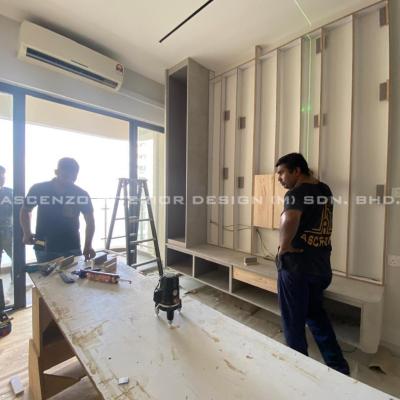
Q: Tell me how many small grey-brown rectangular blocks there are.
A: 9